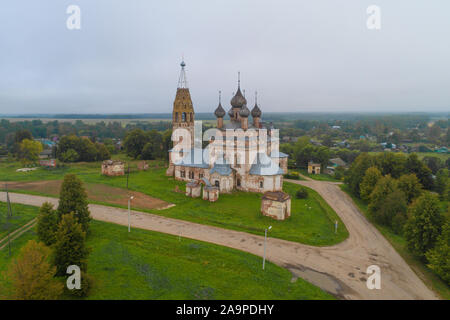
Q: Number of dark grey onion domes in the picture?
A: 5